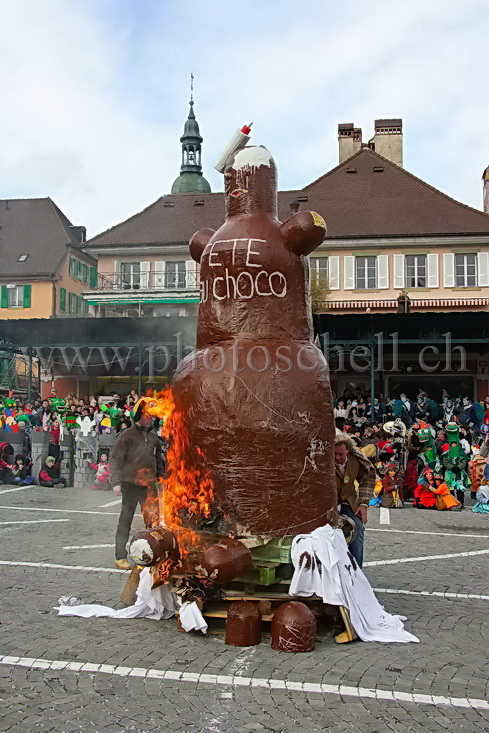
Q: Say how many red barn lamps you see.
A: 0